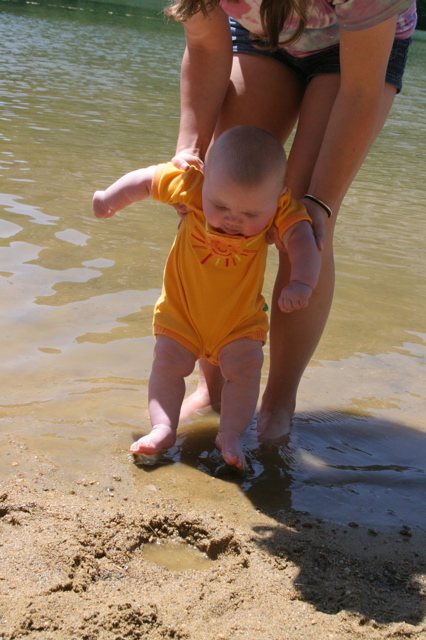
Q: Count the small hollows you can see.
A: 1